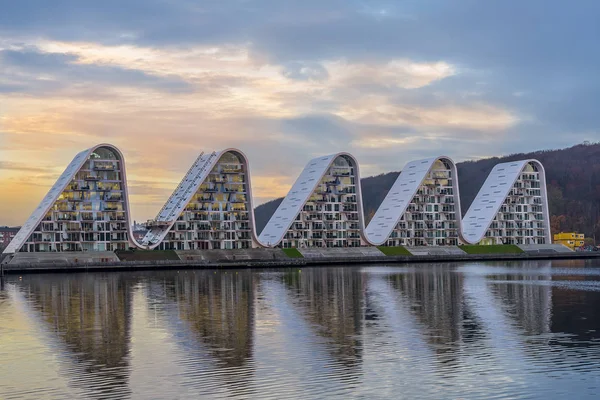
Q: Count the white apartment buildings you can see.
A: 5